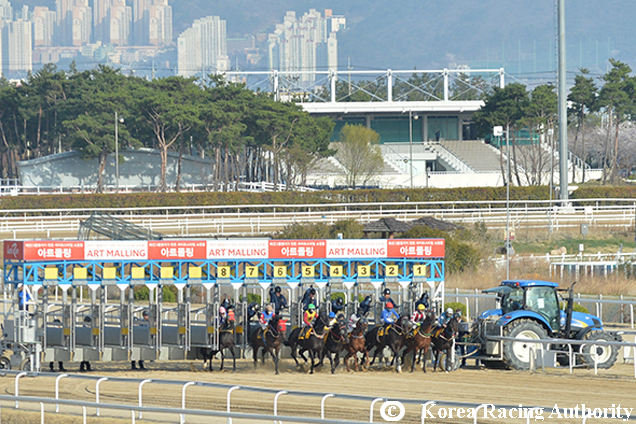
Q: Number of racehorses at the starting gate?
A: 8